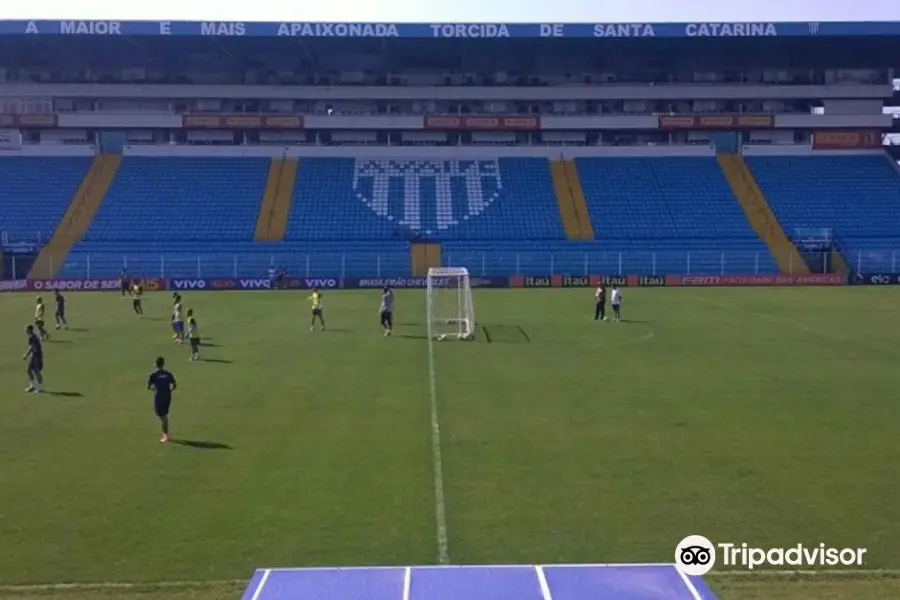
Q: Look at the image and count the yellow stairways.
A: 5